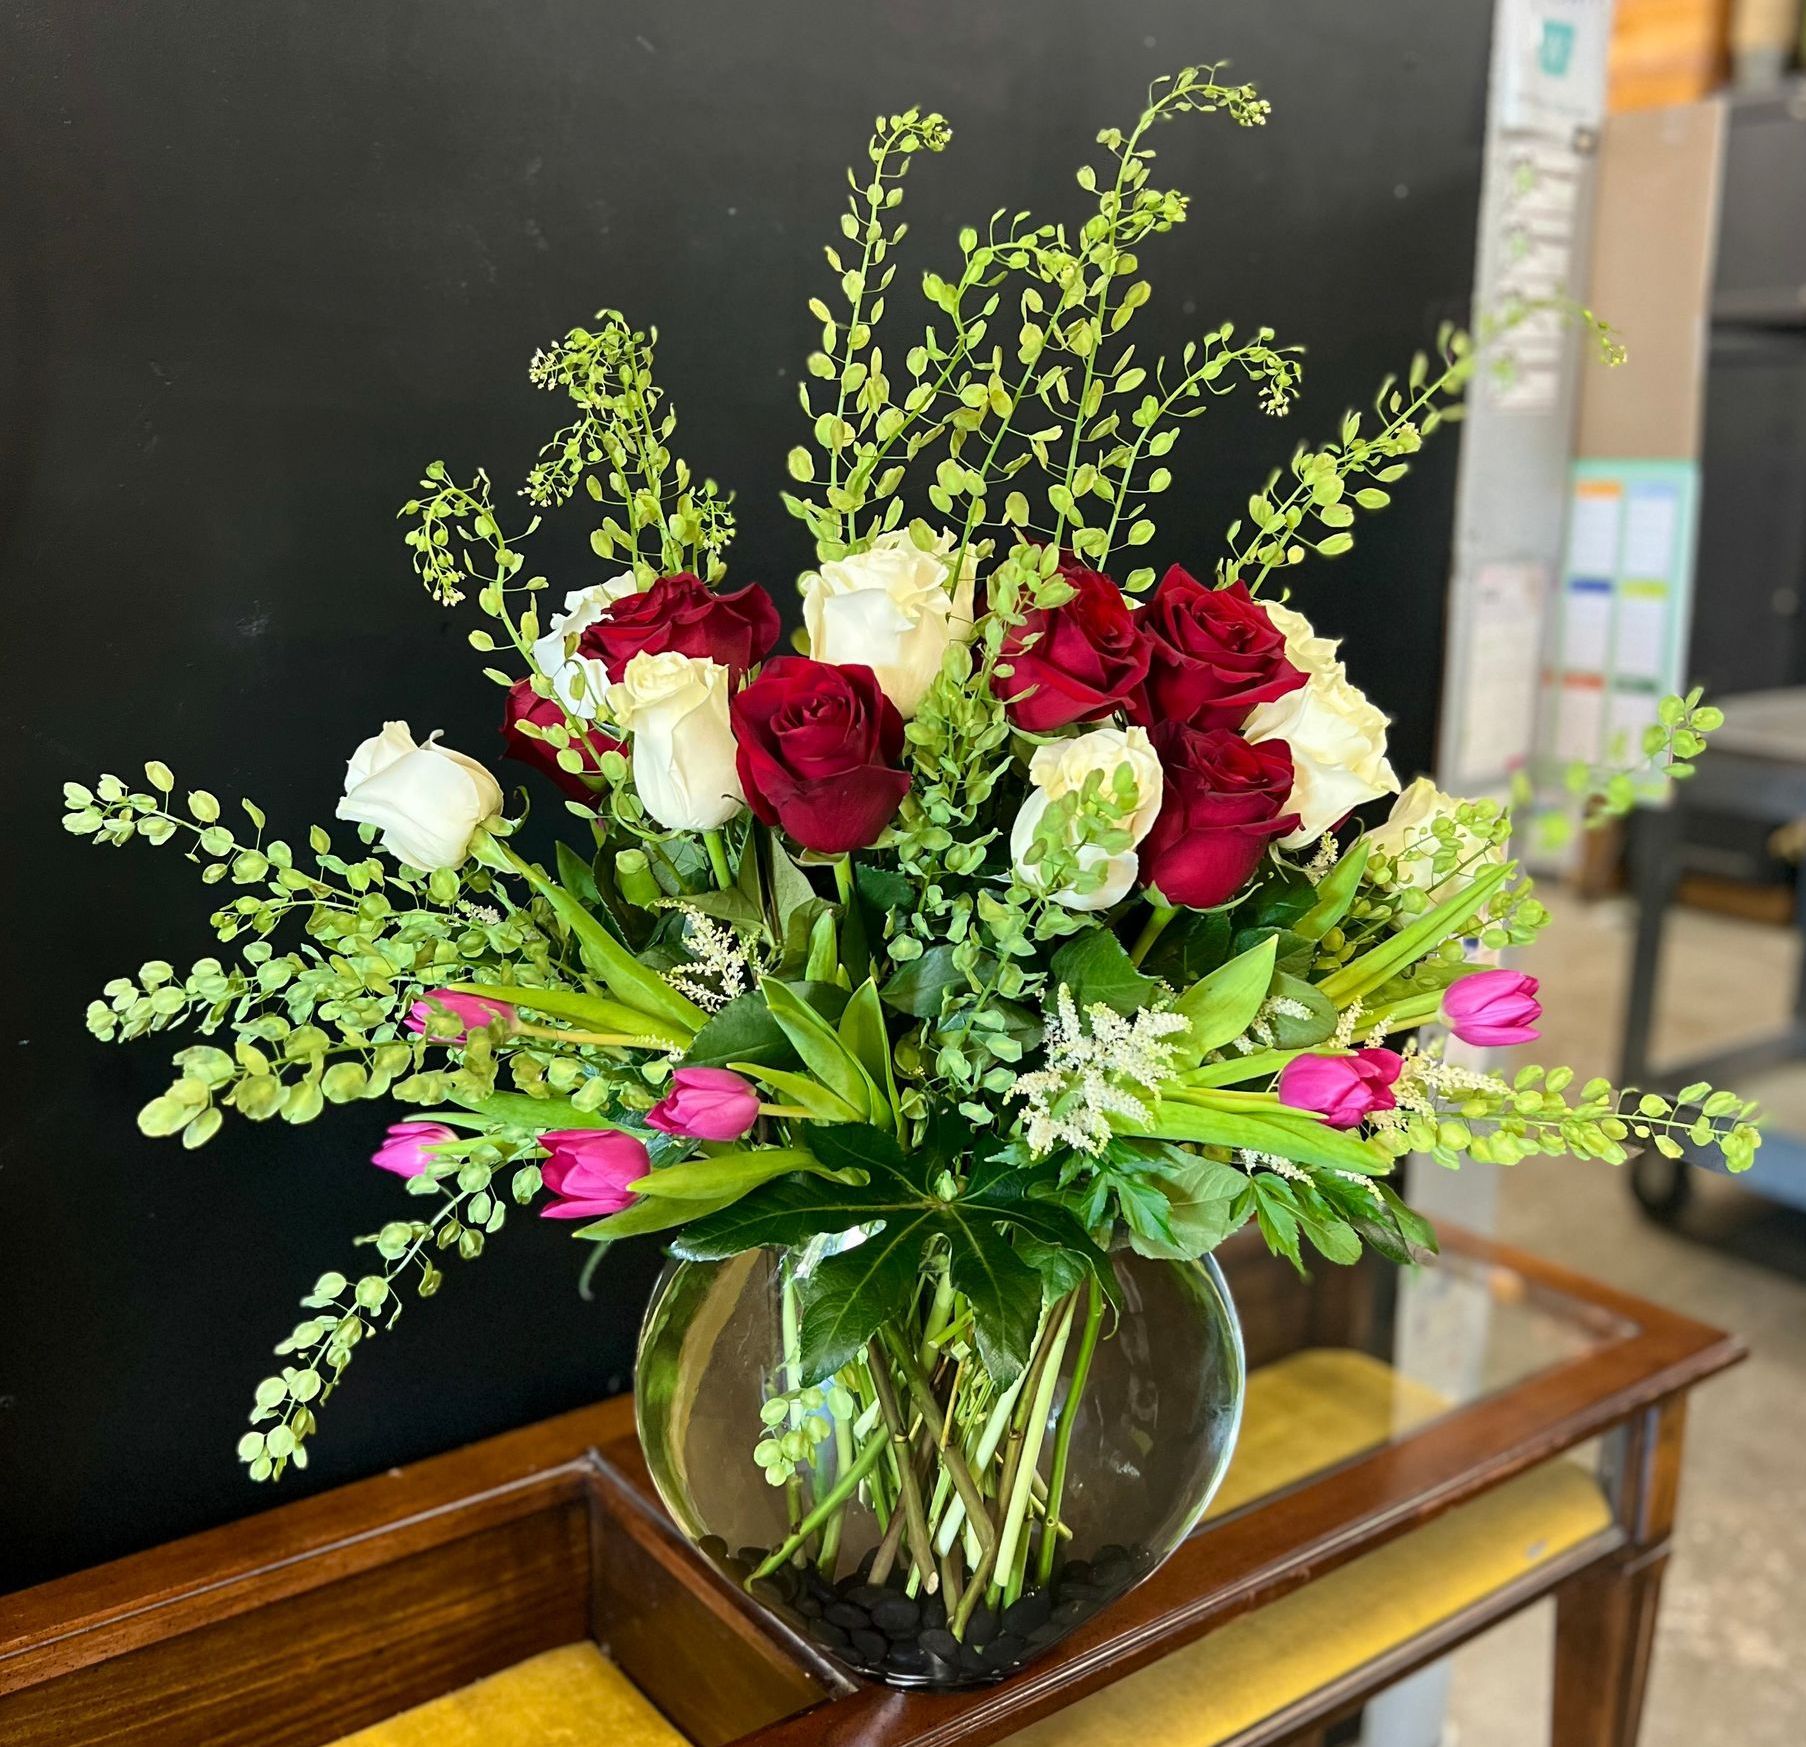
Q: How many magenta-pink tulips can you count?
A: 6